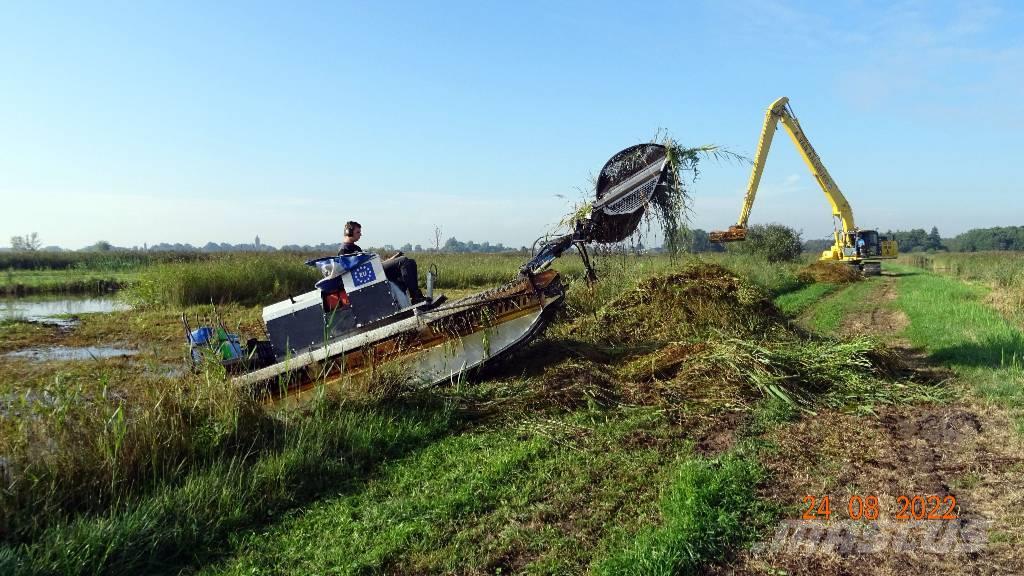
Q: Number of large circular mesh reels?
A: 1